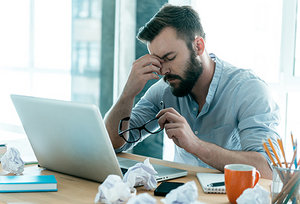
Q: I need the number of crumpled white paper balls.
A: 6